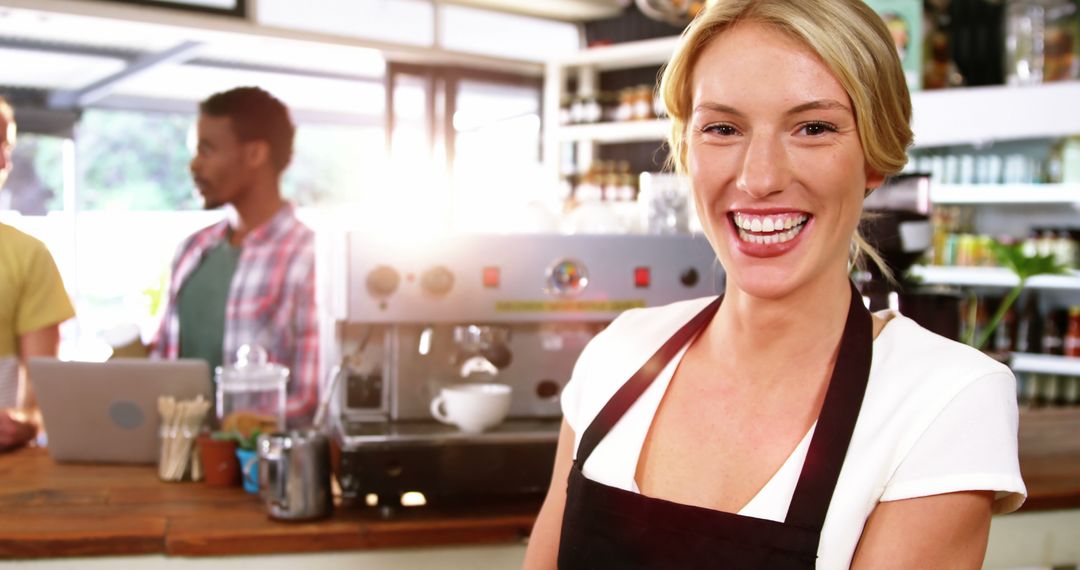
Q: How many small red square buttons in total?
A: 2